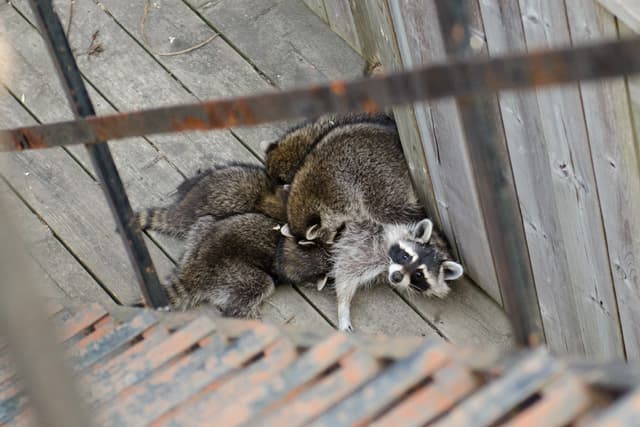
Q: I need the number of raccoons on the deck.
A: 5